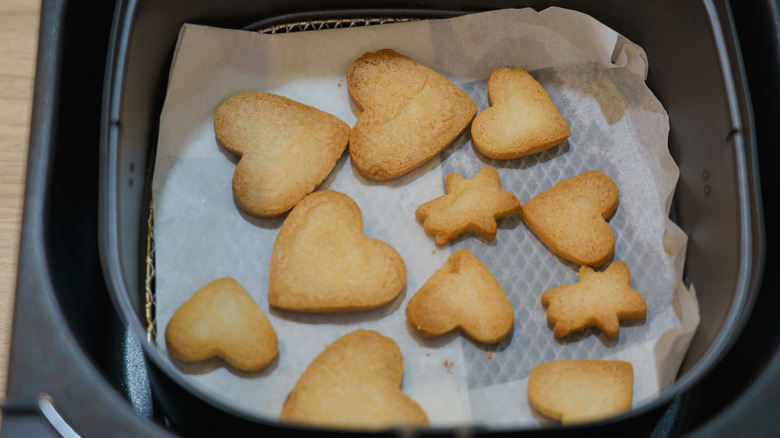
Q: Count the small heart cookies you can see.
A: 5